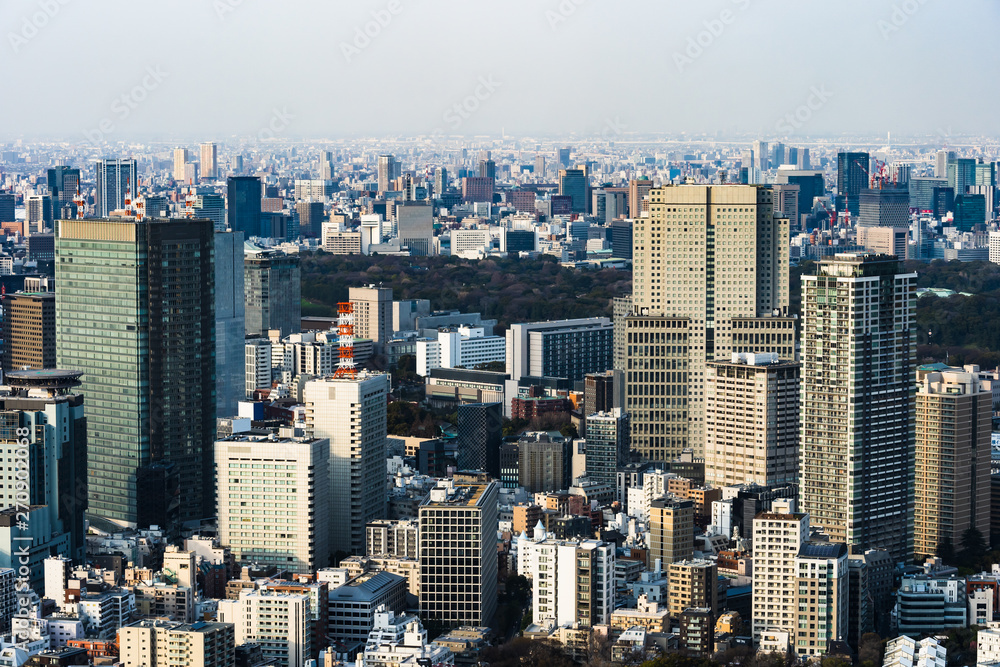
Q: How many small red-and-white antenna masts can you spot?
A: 4